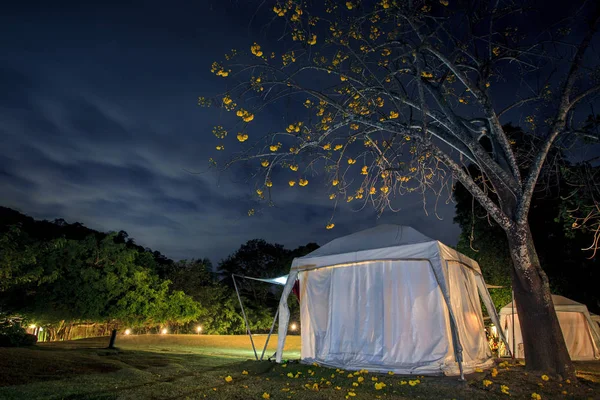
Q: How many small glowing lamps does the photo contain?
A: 5